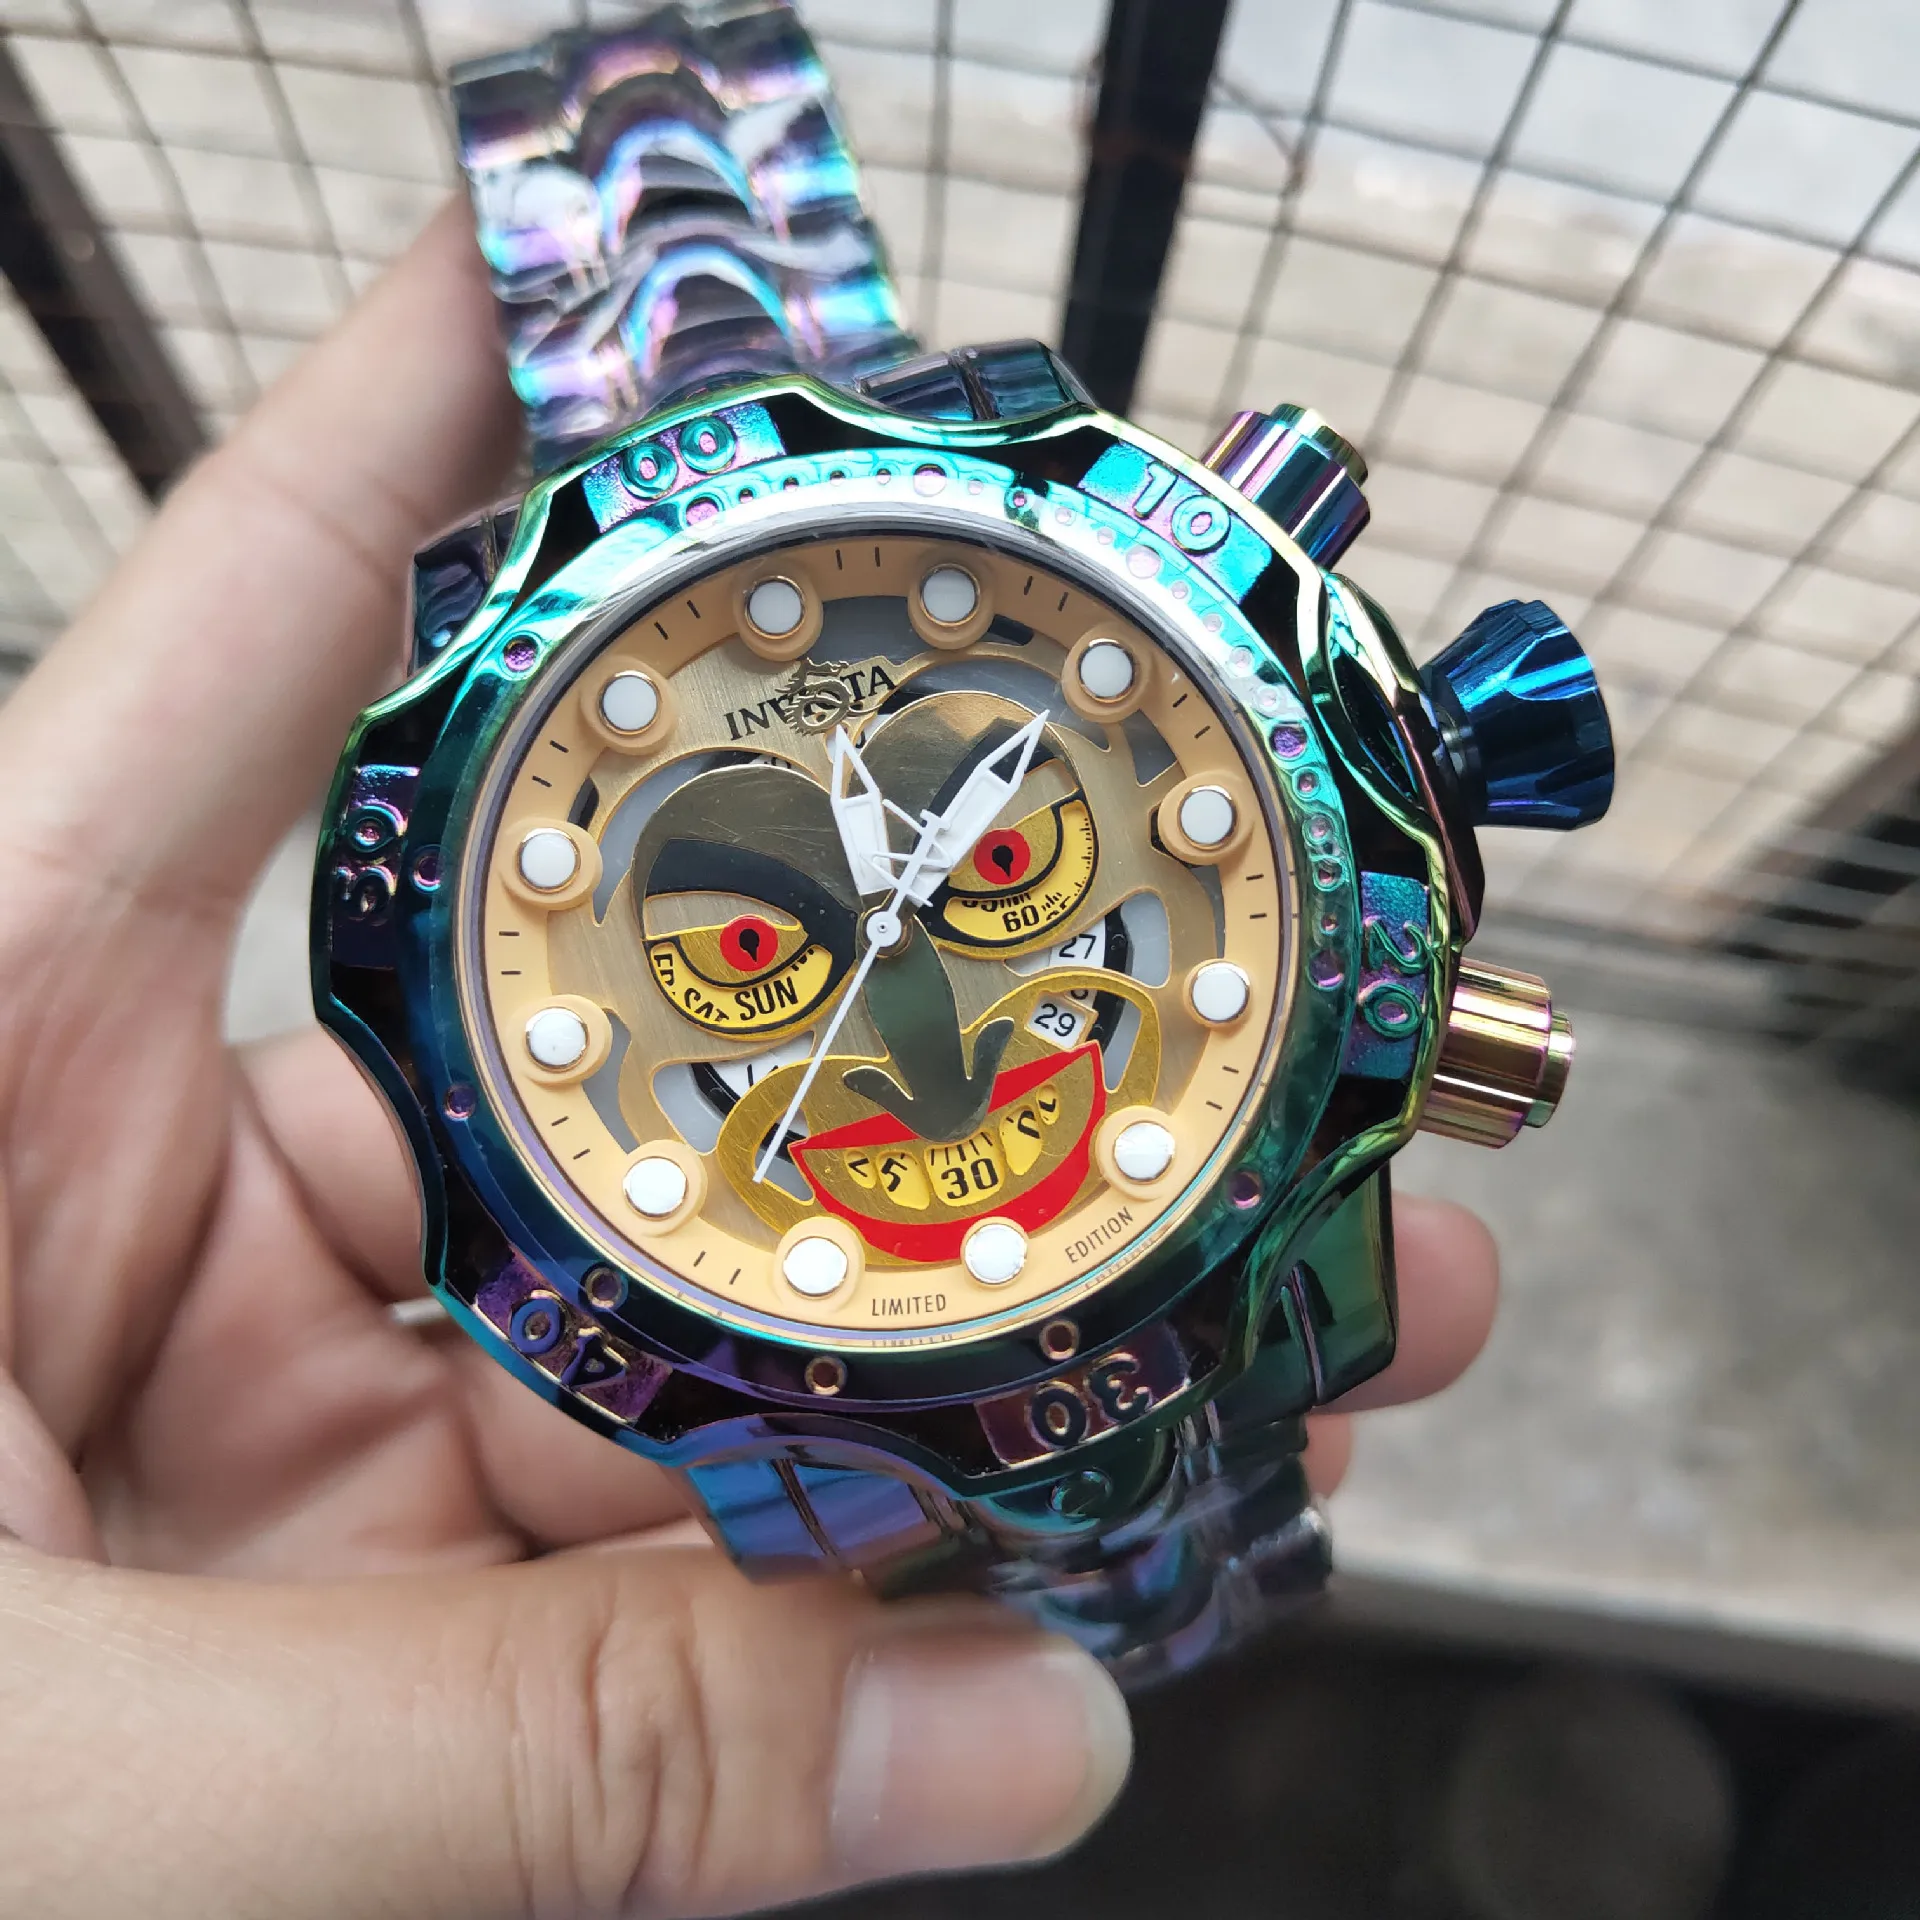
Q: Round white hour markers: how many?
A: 12